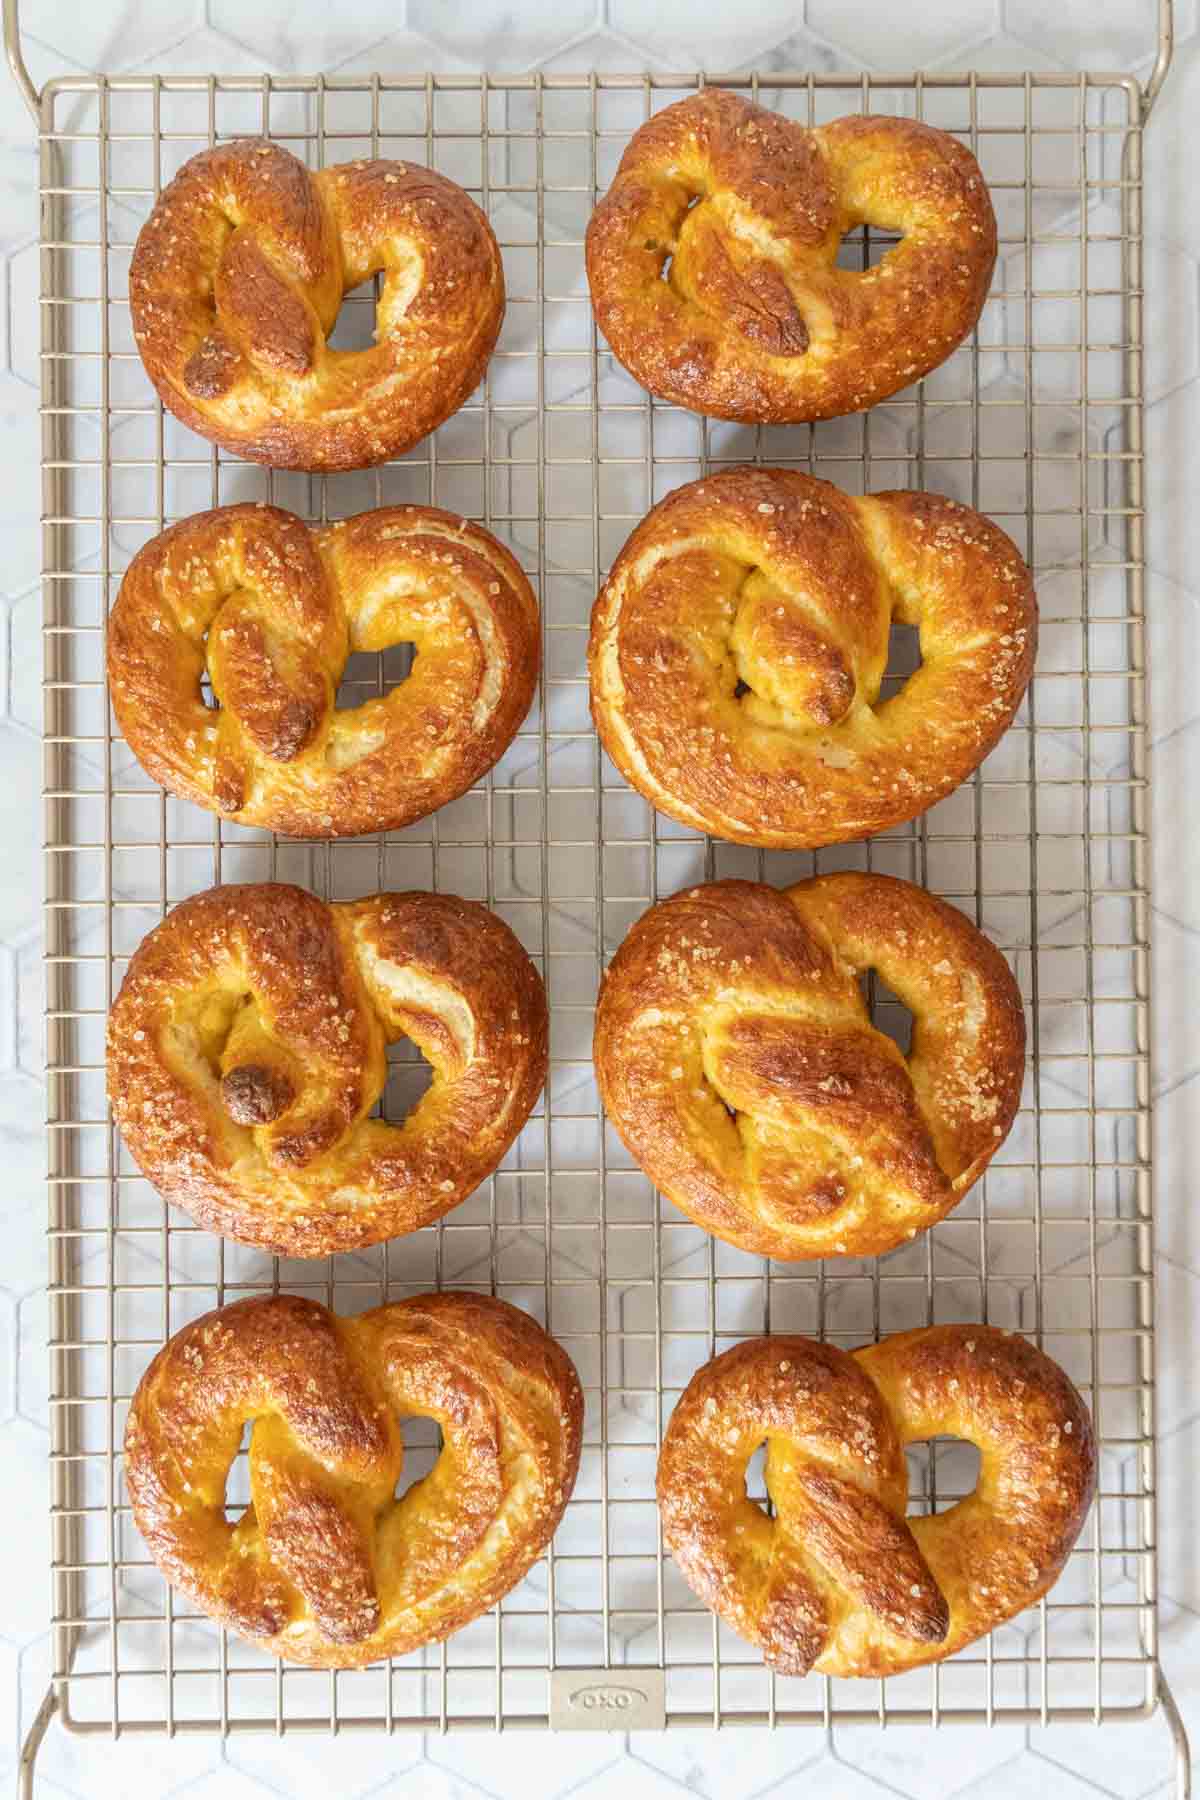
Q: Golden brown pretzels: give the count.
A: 8